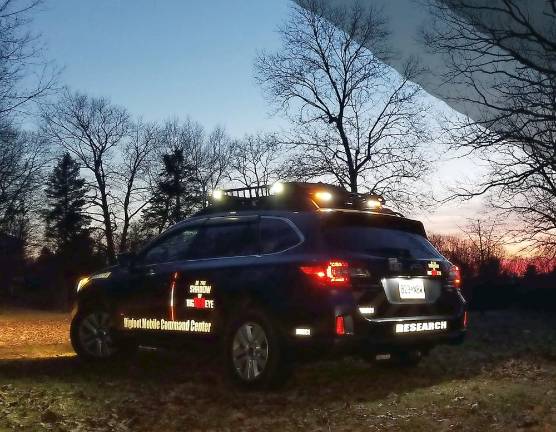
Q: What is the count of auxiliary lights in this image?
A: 4